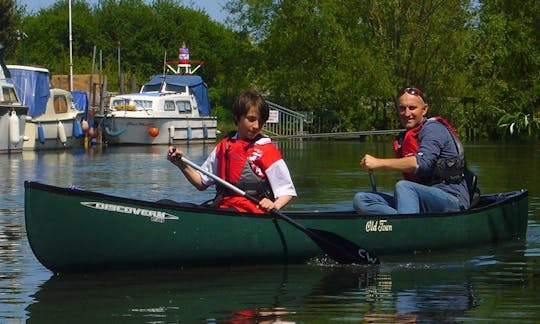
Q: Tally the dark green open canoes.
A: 1